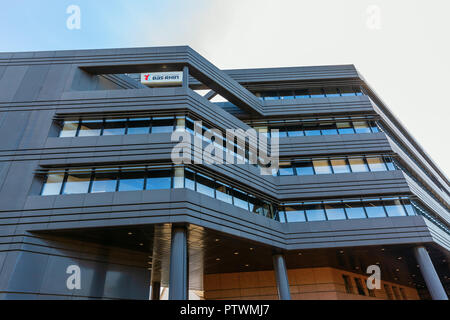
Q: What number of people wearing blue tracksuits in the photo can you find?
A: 0